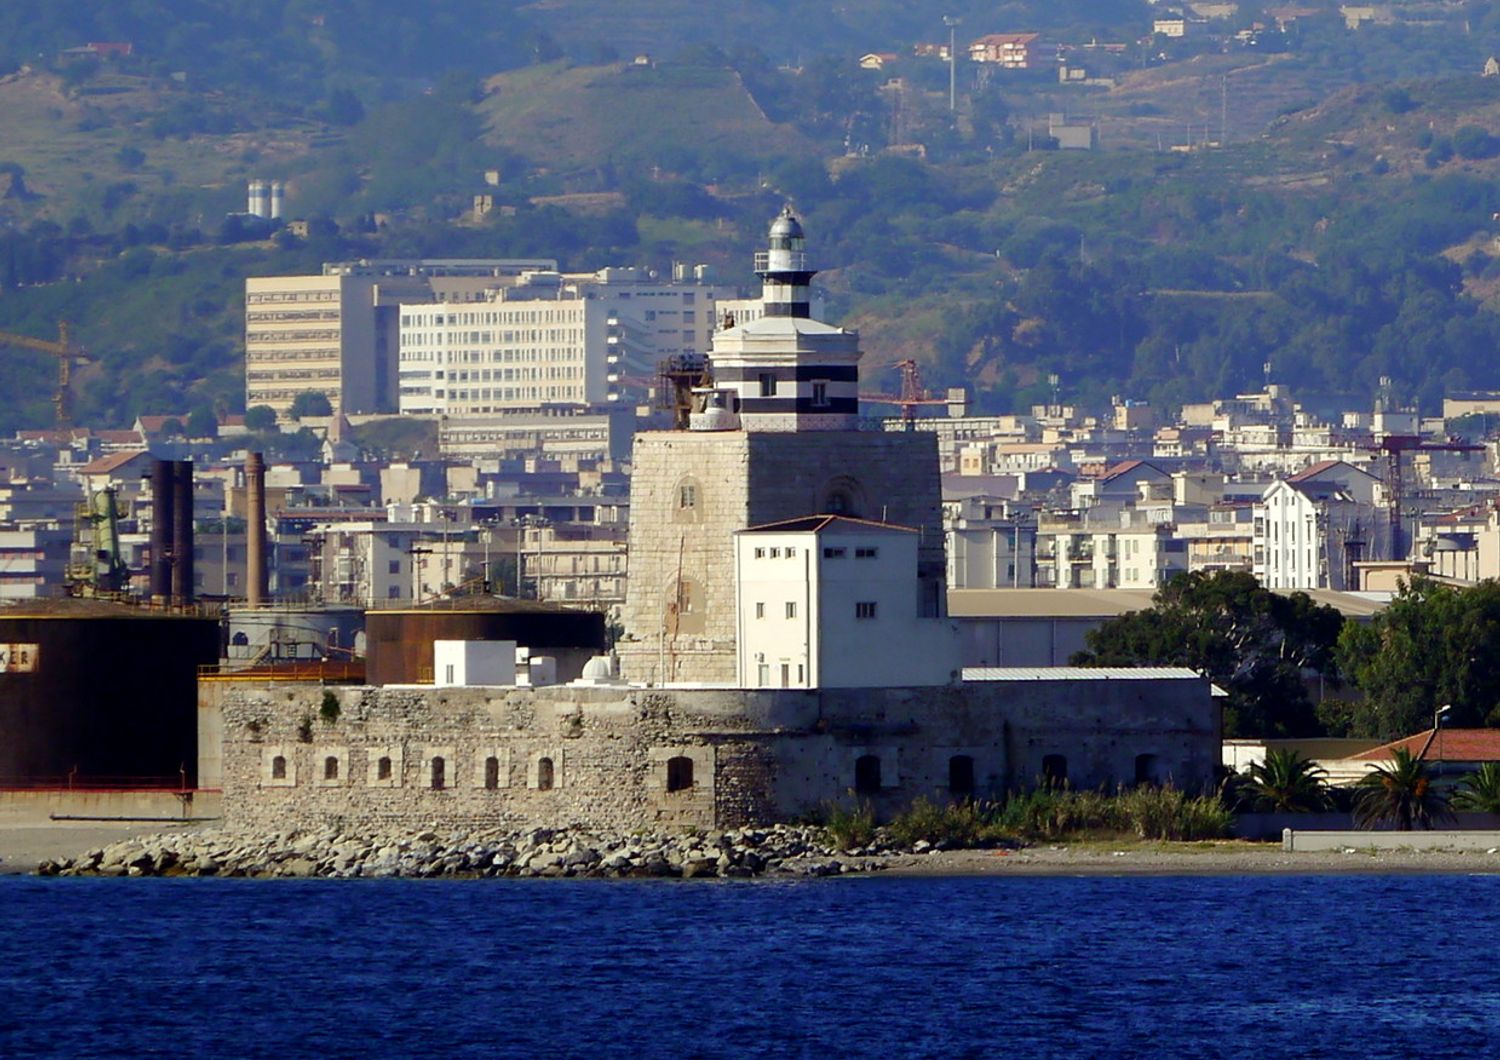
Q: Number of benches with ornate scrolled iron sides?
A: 0